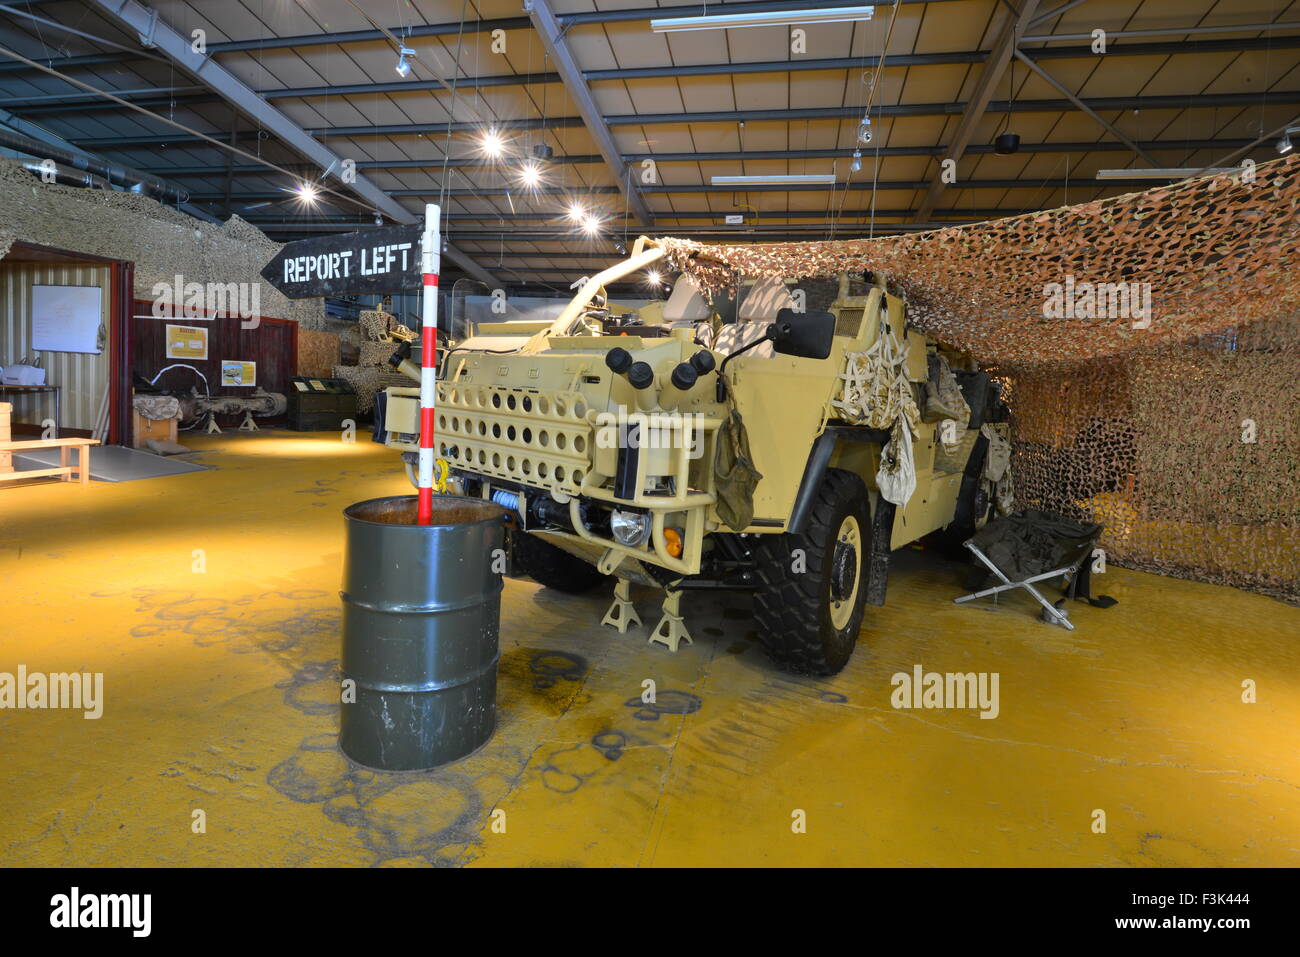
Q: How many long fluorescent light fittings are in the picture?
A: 3